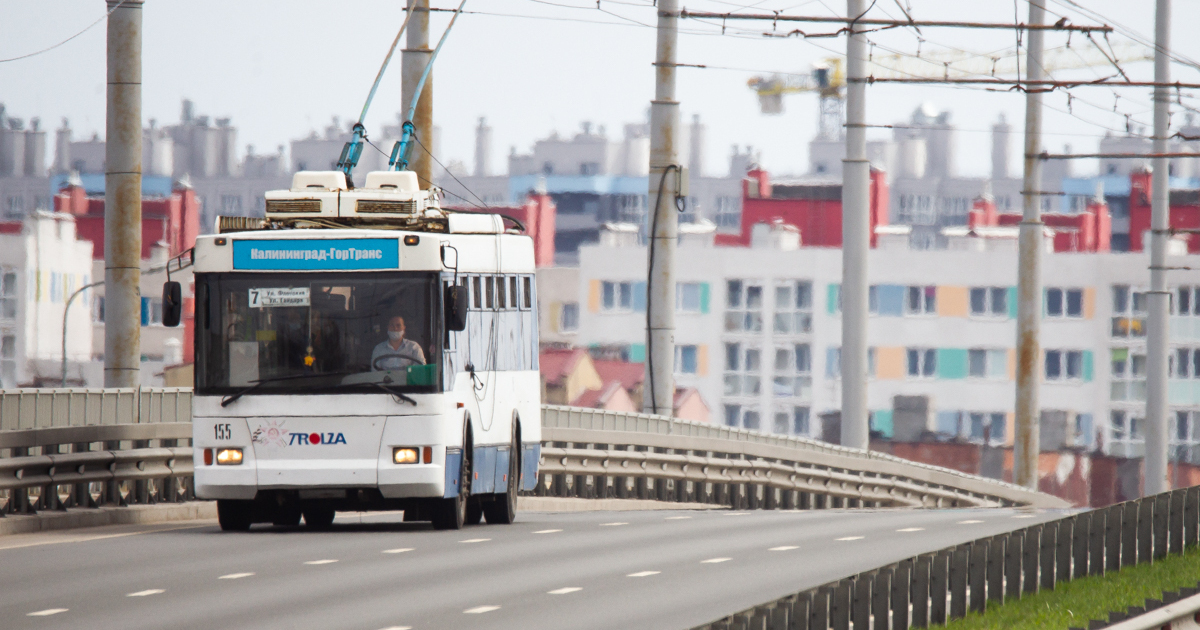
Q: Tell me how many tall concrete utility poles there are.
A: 6